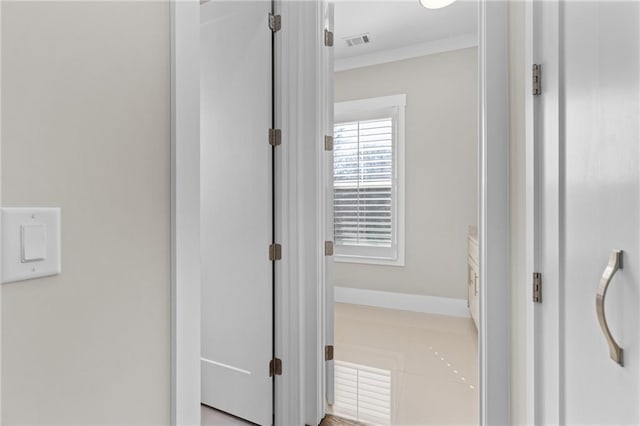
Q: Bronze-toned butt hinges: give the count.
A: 10